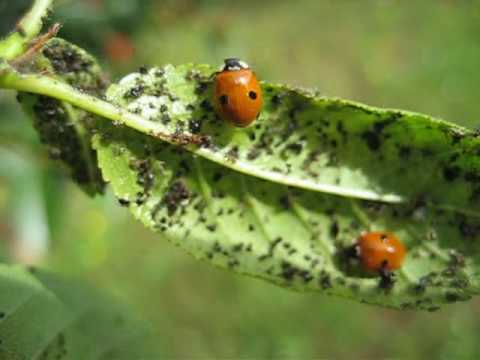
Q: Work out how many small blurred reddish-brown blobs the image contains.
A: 1